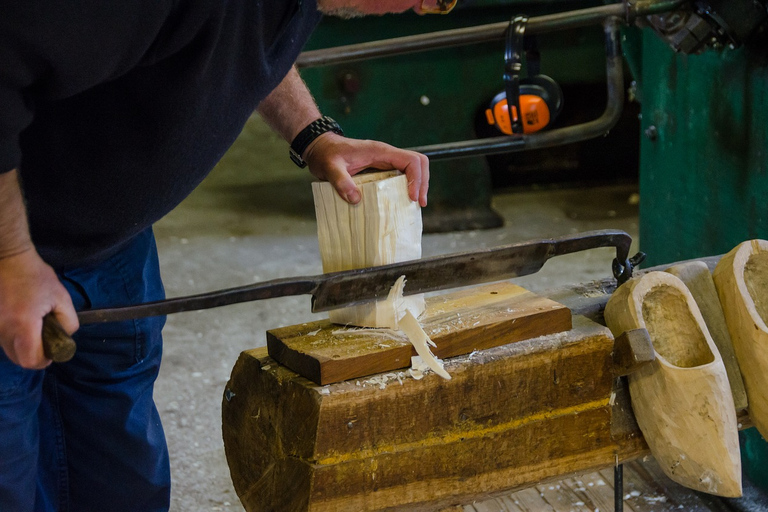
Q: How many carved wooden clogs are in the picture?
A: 2